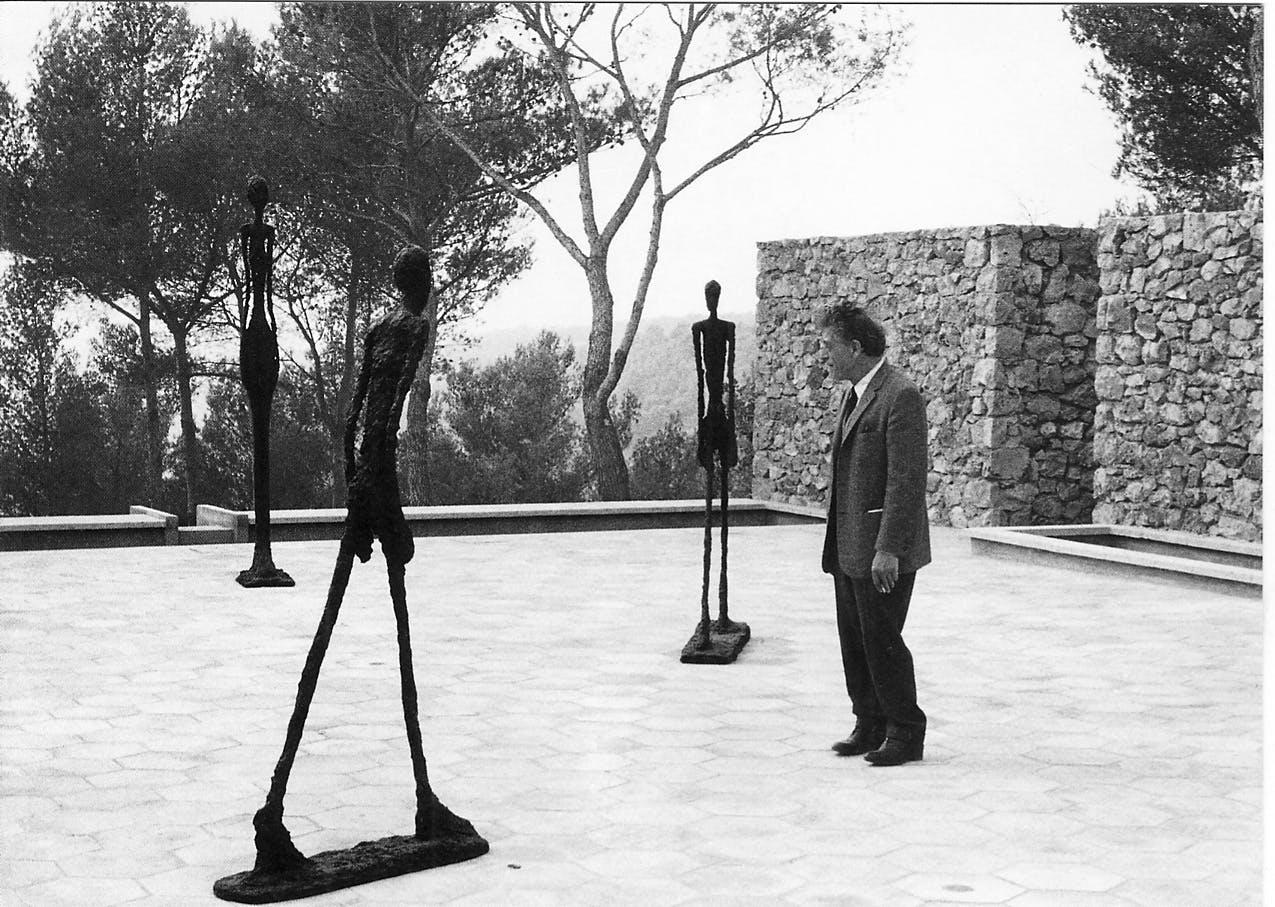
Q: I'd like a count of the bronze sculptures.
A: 3